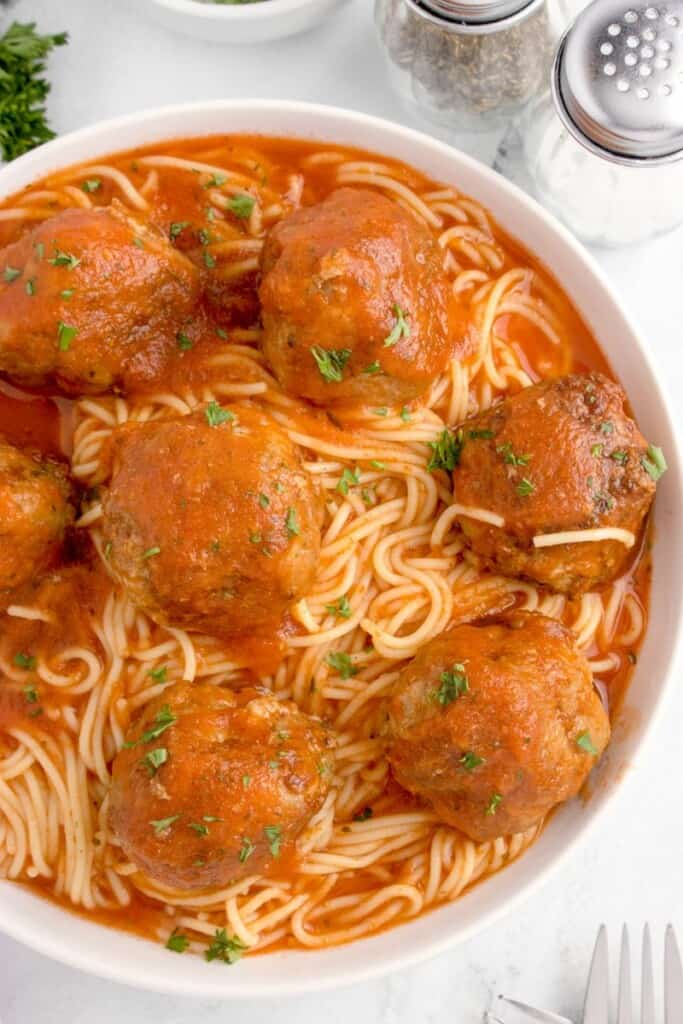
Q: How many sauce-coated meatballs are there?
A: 7